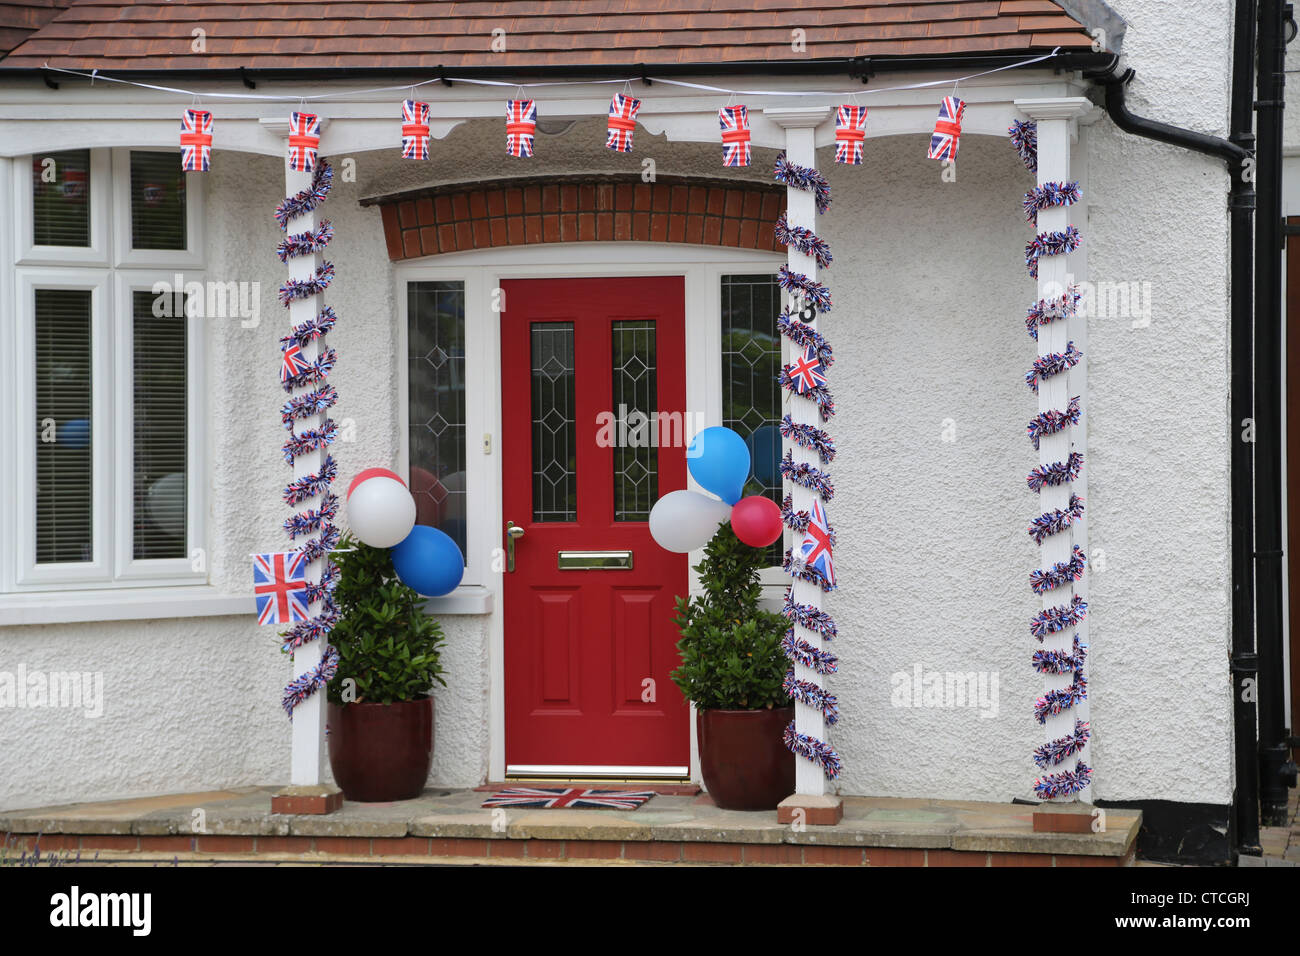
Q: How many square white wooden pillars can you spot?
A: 3